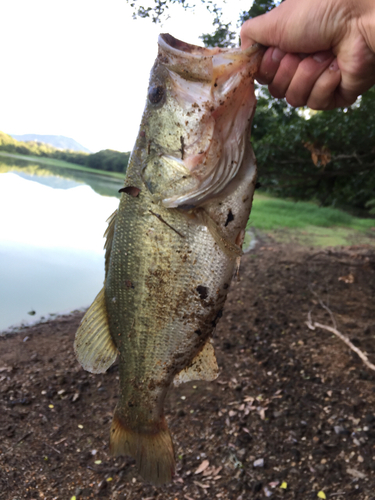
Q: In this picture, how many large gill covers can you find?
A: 1